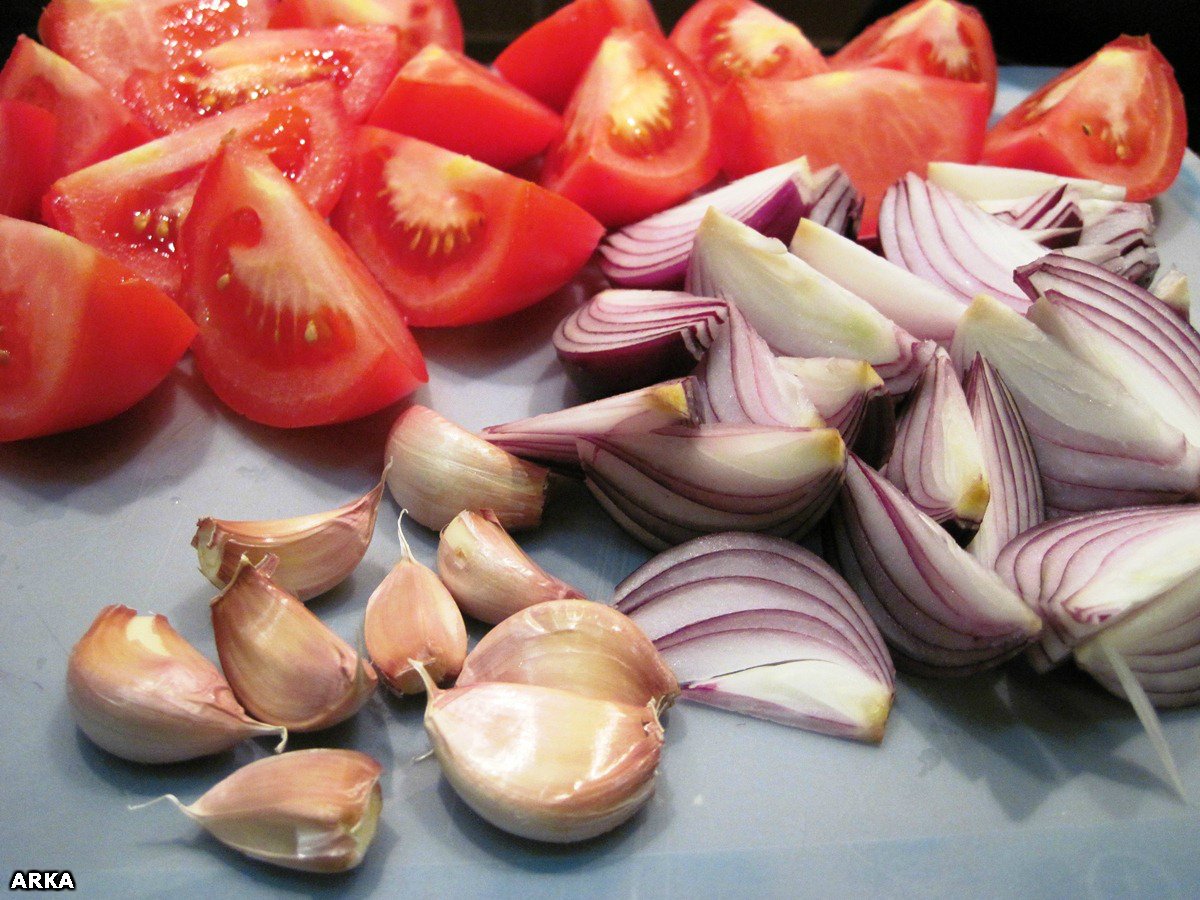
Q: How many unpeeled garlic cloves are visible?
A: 9